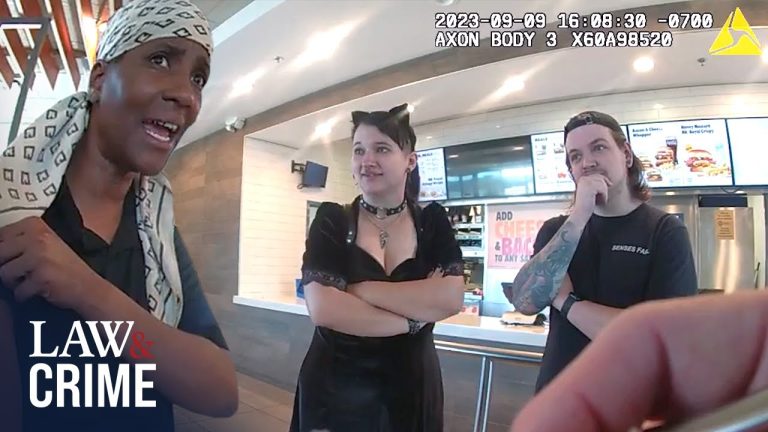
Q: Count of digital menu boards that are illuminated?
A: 4